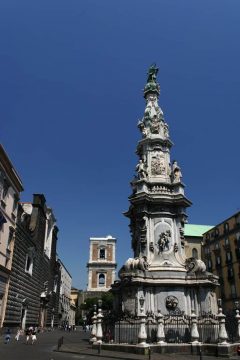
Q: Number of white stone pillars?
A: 7